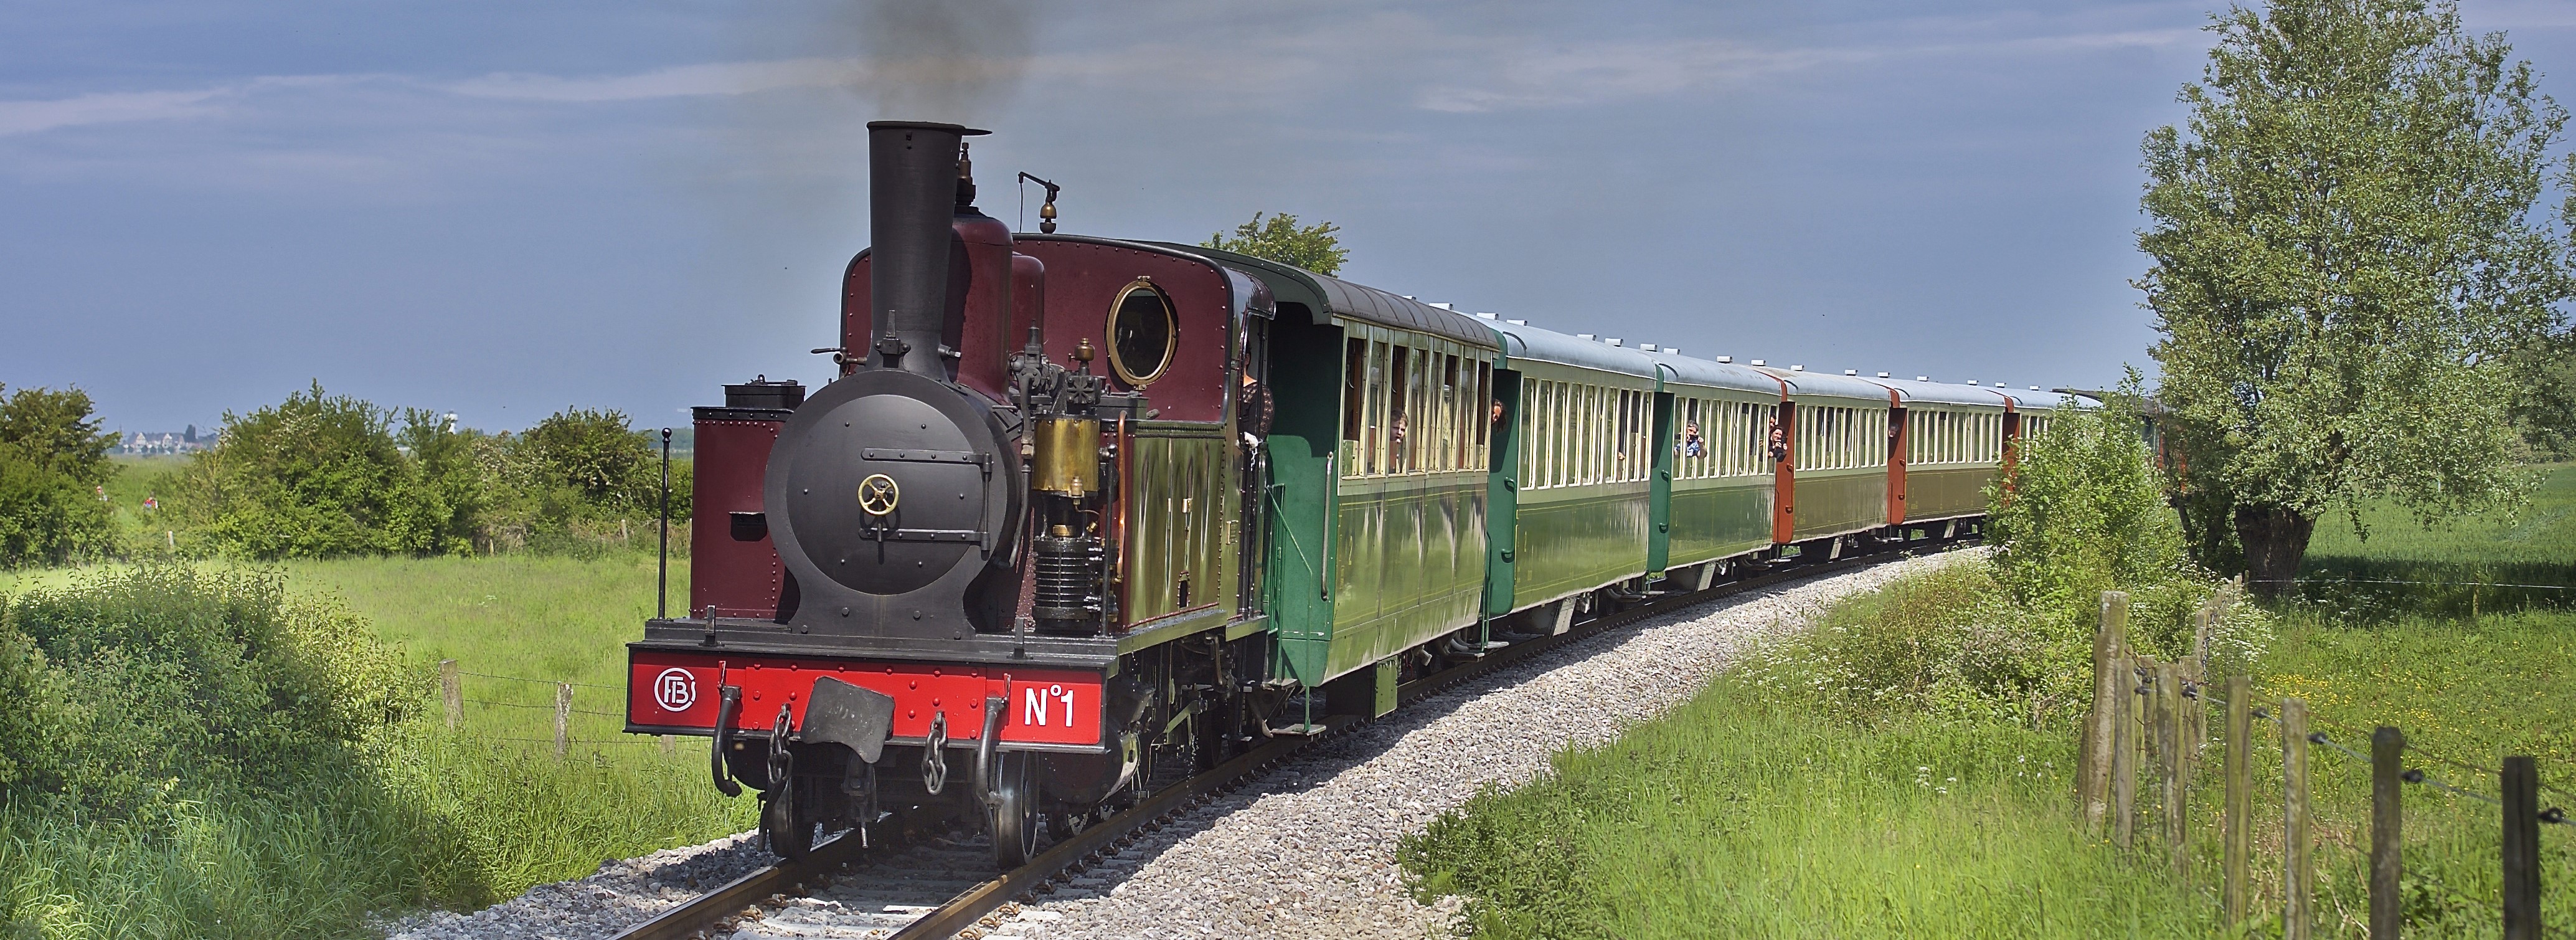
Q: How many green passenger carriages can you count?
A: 3